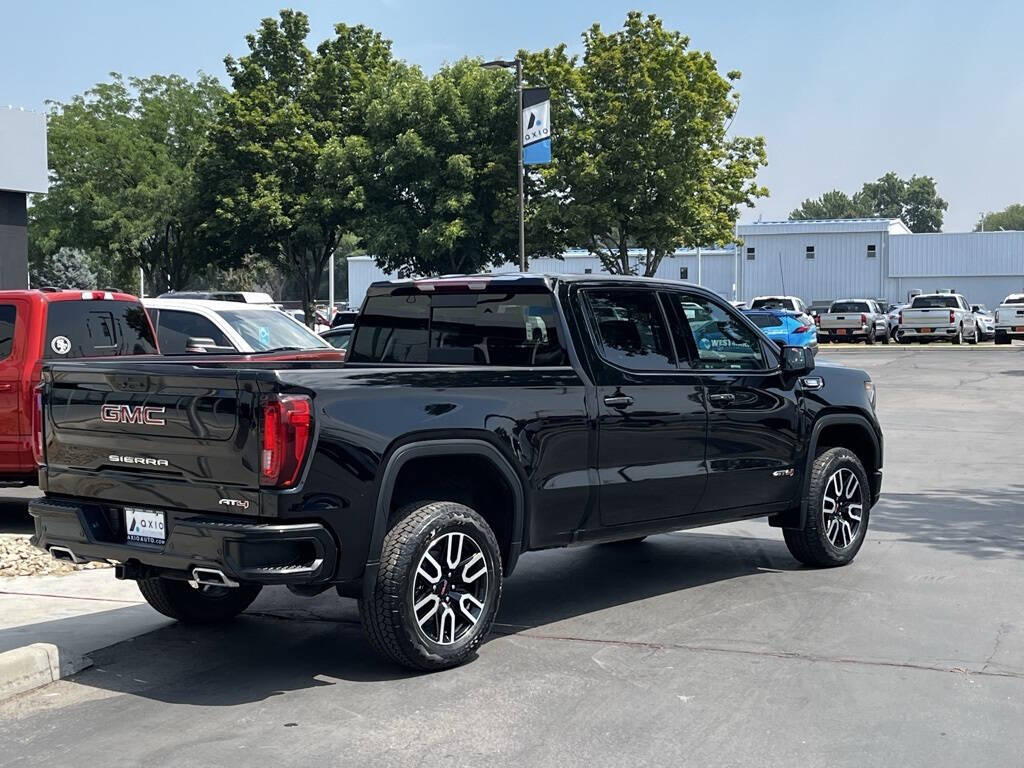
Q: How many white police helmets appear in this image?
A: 0